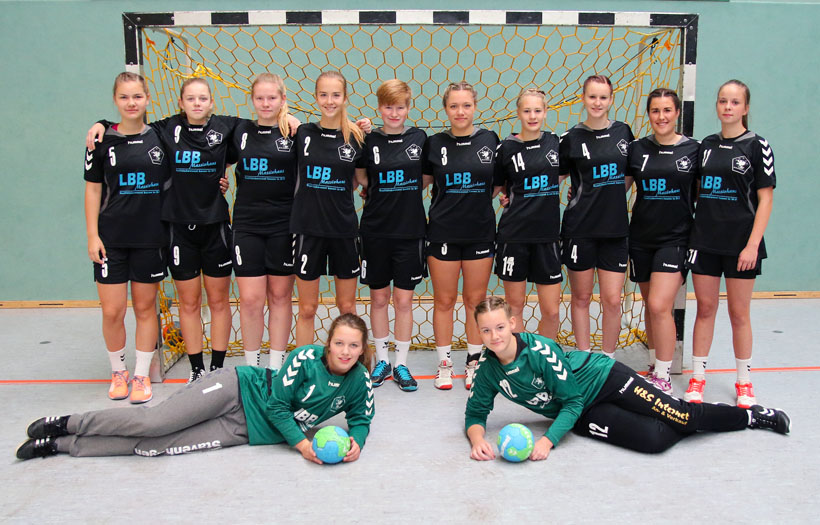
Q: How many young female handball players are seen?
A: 12